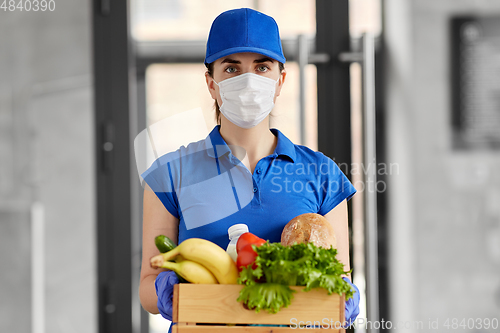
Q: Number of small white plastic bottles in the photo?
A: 1